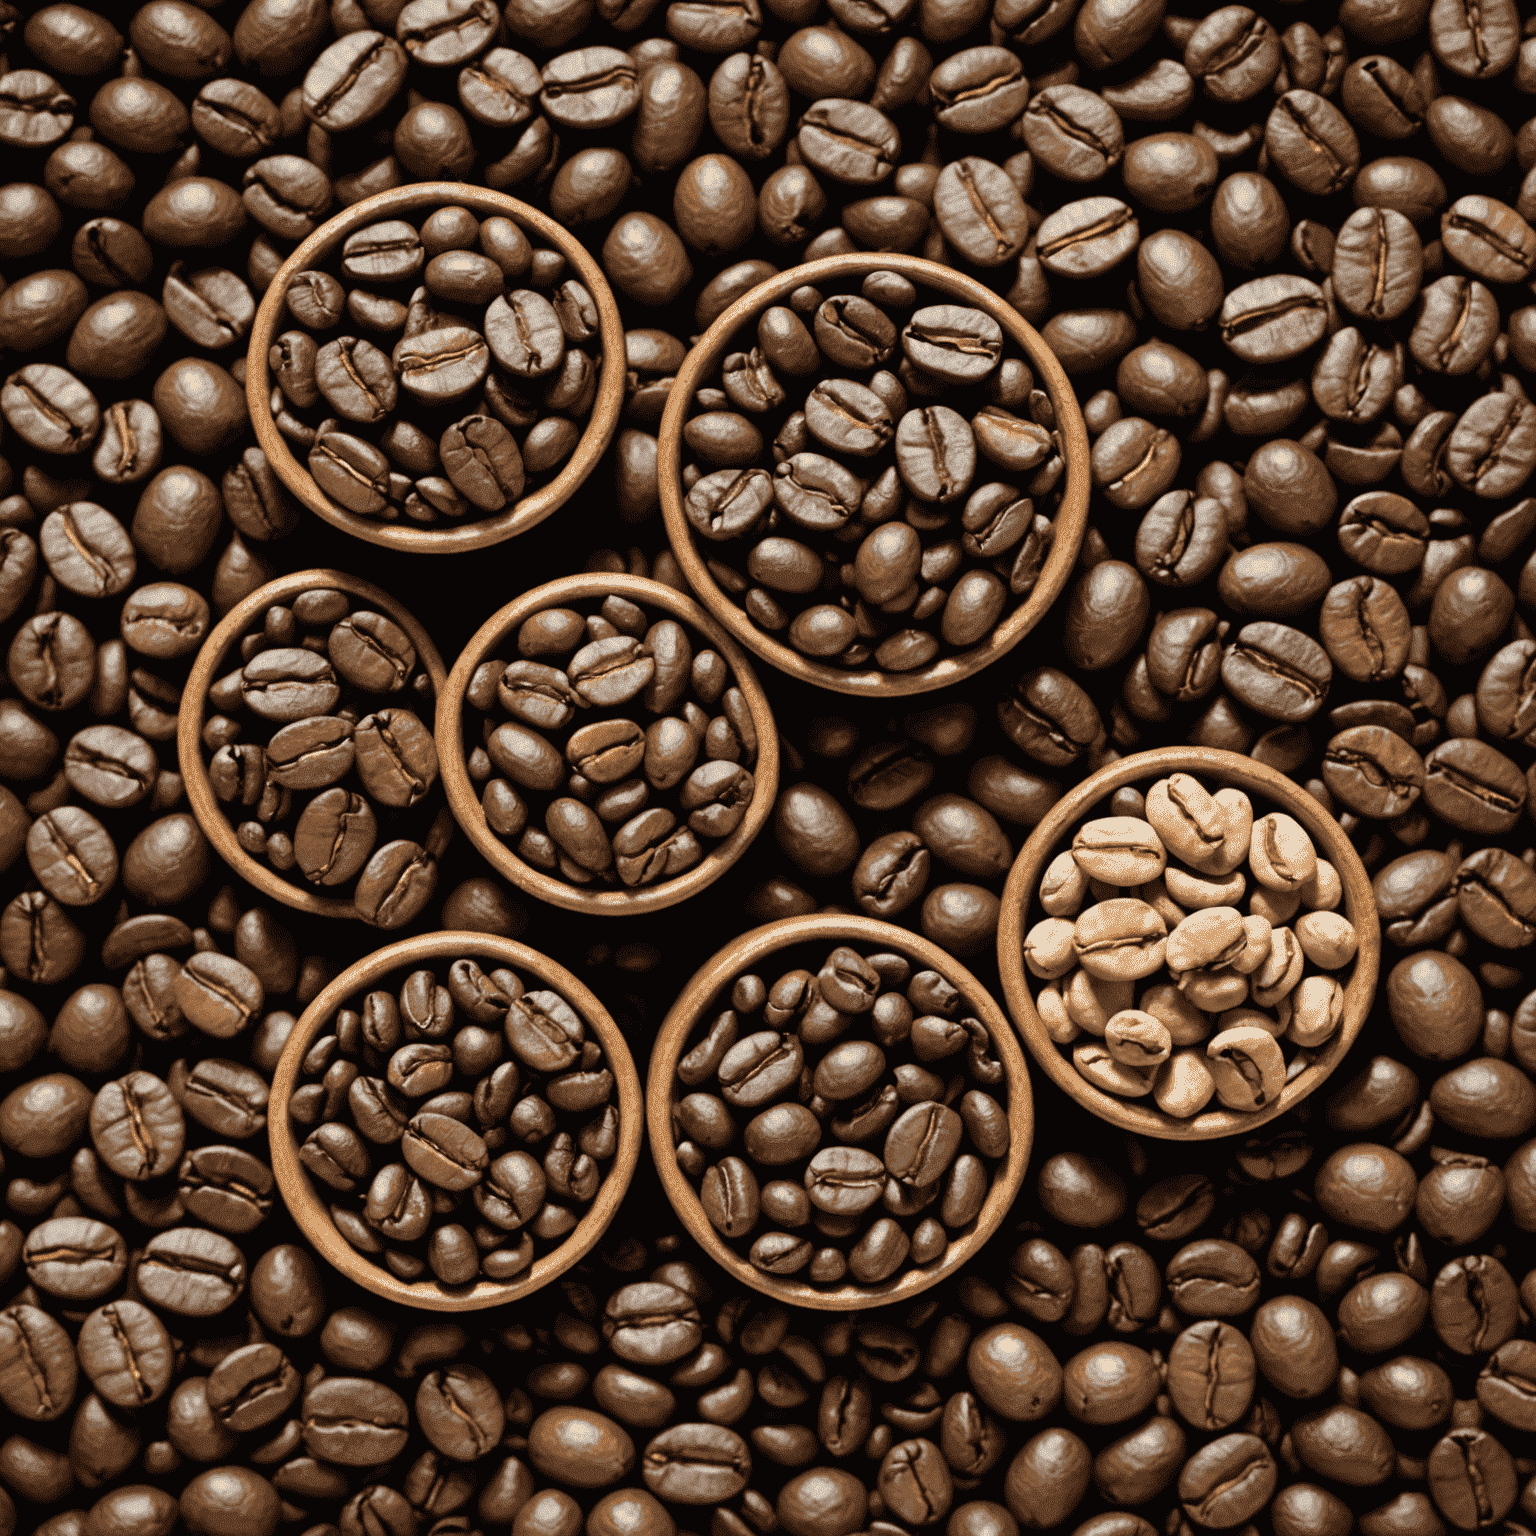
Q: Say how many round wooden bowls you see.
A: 7